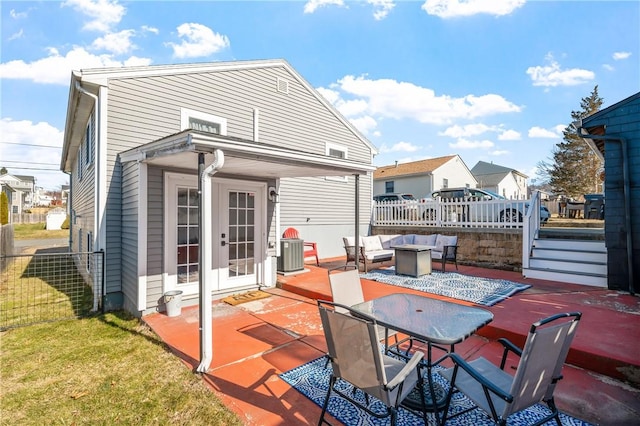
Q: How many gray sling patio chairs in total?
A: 3